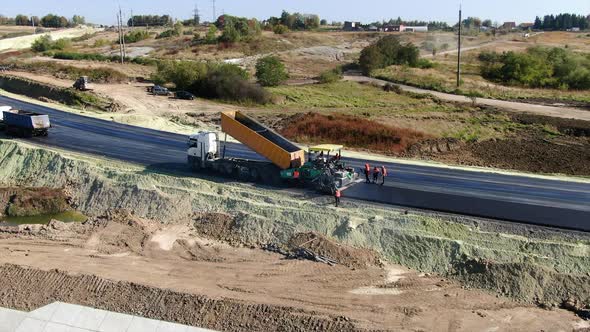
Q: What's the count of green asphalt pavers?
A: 1